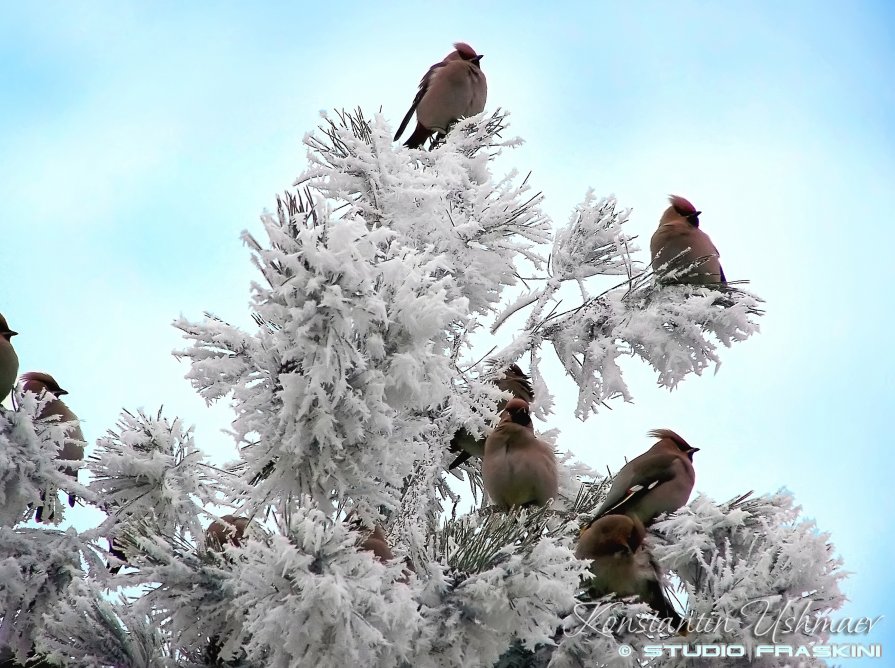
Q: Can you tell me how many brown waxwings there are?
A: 10